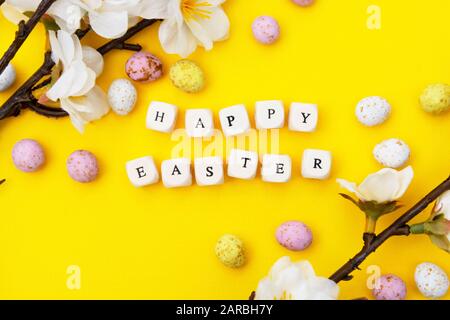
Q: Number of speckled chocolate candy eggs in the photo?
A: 15